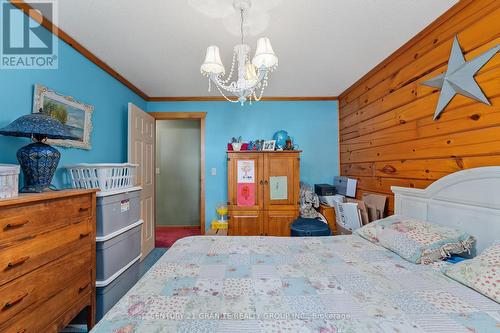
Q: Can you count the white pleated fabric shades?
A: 3